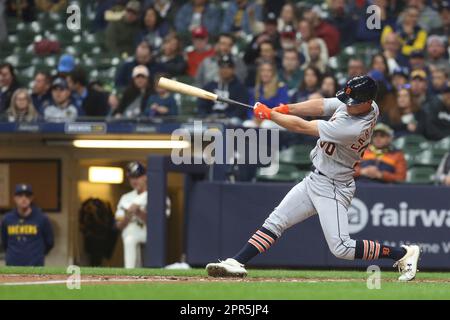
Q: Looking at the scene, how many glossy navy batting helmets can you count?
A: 1